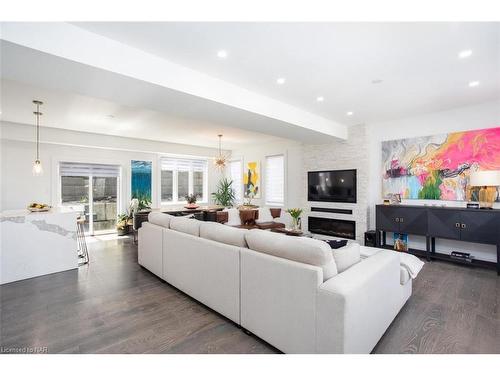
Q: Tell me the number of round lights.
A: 6